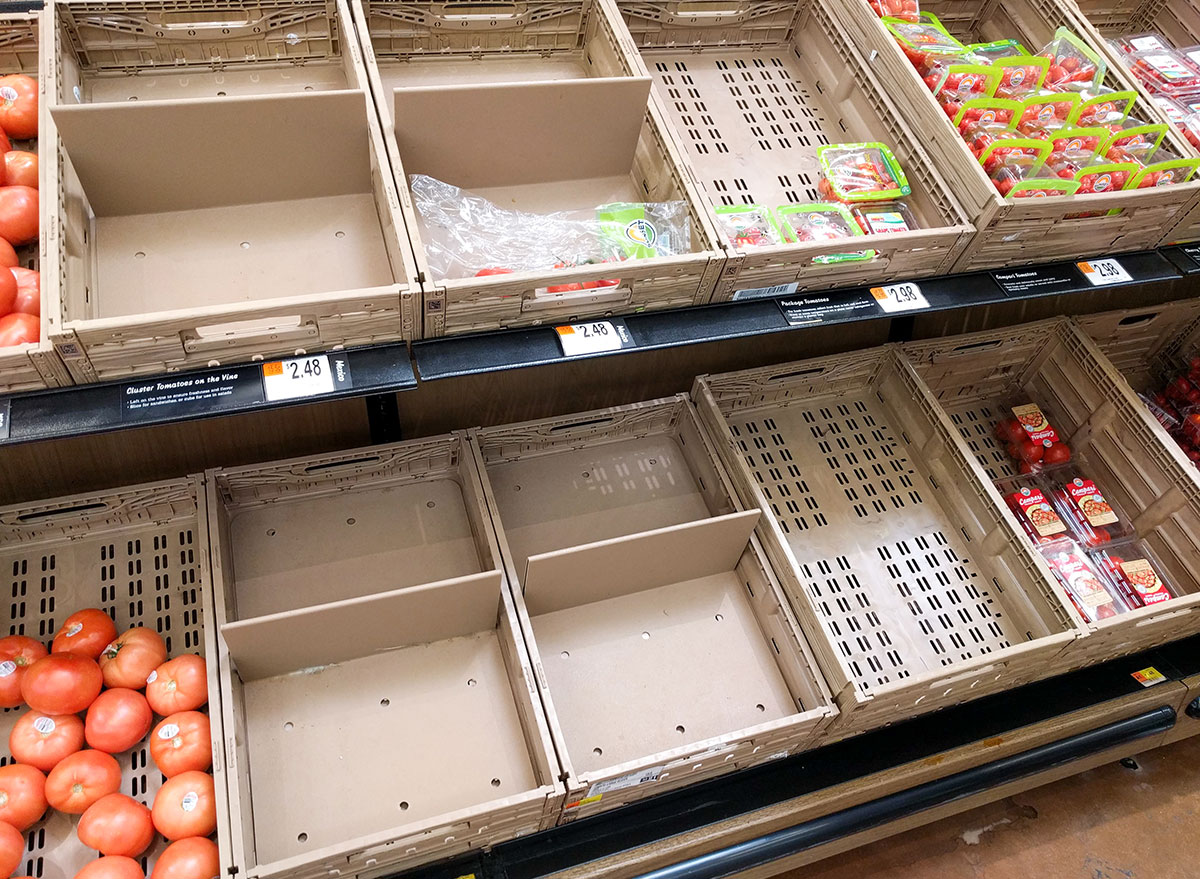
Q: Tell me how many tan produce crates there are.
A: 12